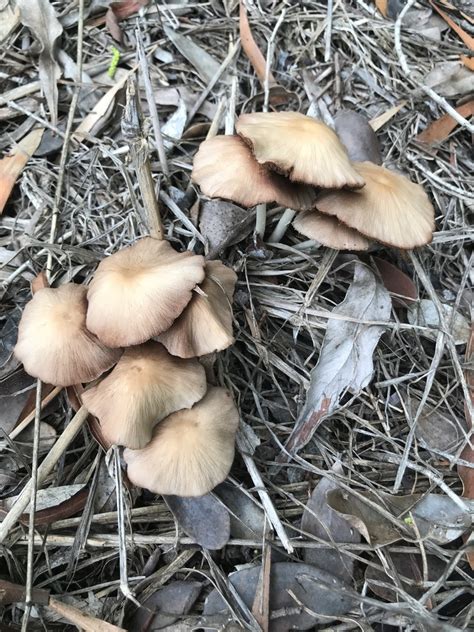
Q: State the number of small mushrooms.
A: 9